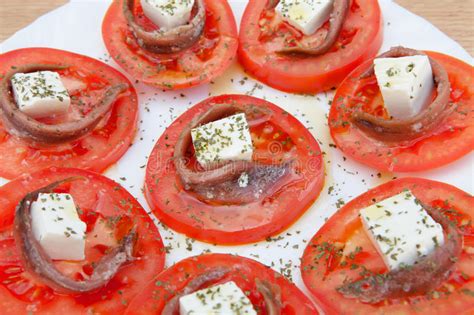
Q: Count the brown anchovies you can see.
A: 8